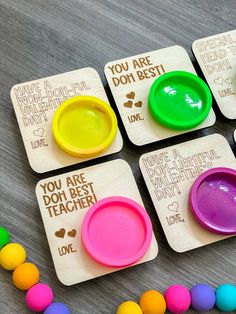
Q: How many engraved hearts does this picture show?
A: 9